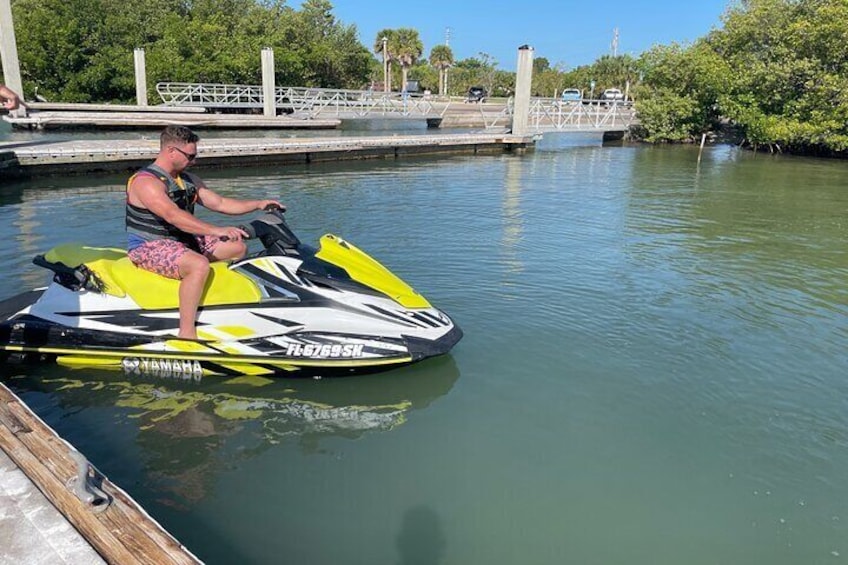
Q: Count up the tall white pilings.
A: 4